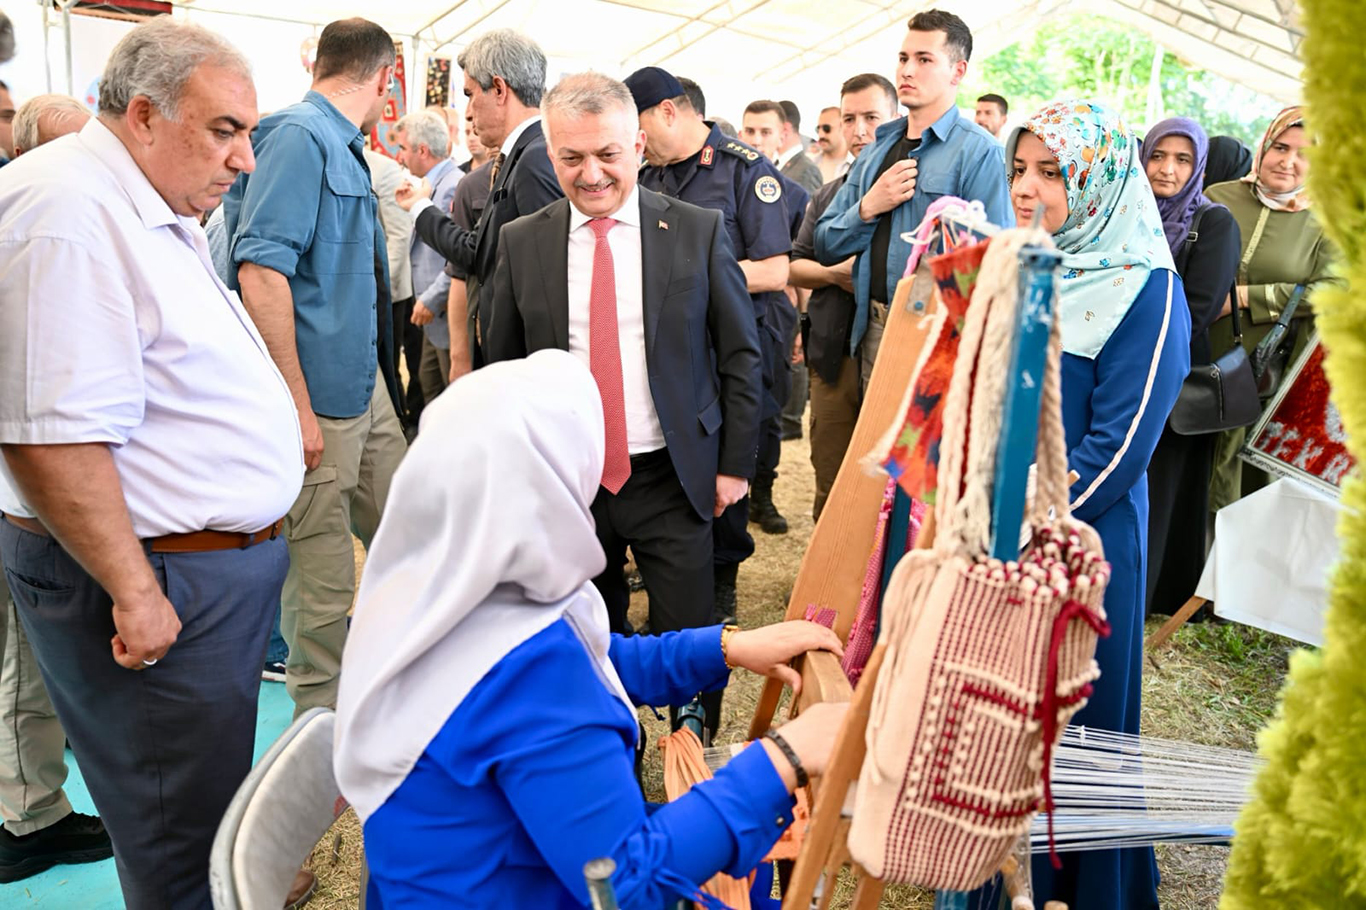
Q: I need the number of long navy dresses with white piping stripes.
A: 1